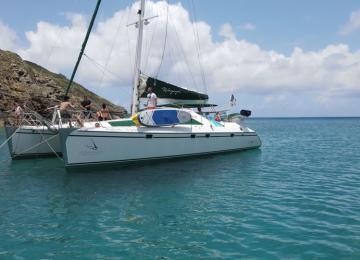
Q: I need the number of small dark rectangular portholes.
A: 4